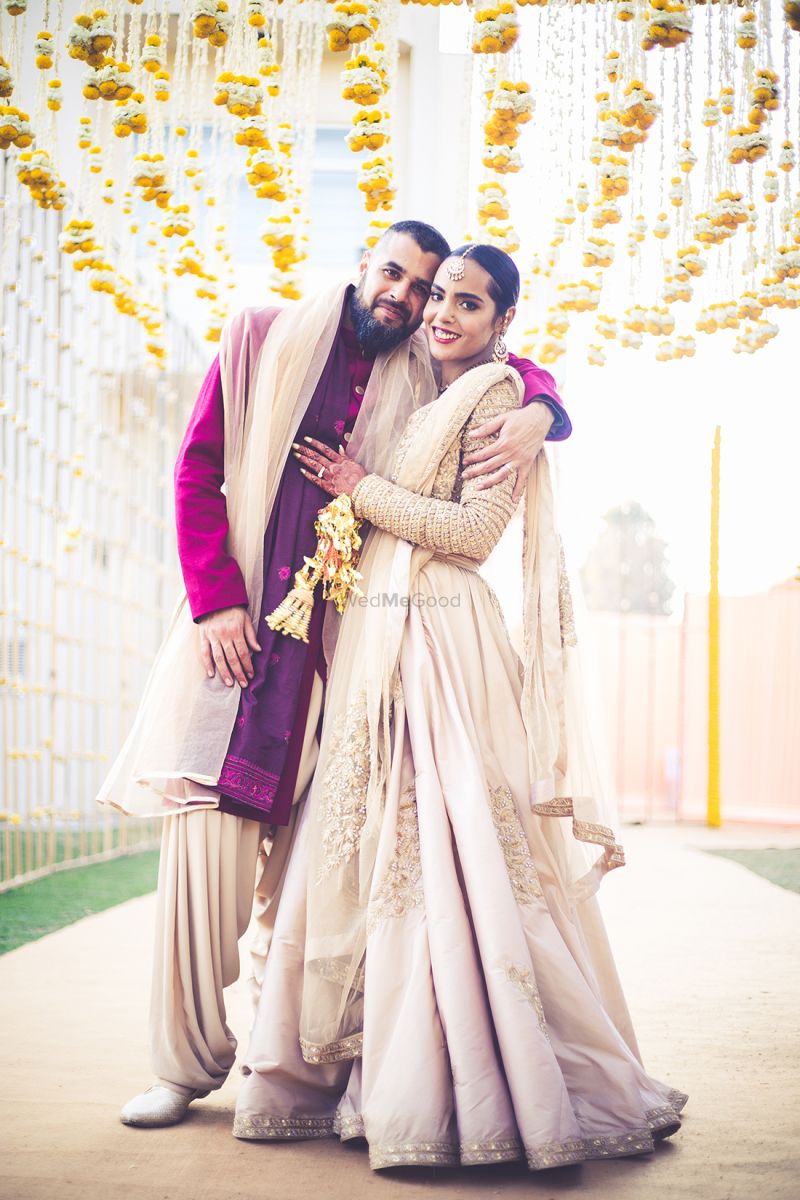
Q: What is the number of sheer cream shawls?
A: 2